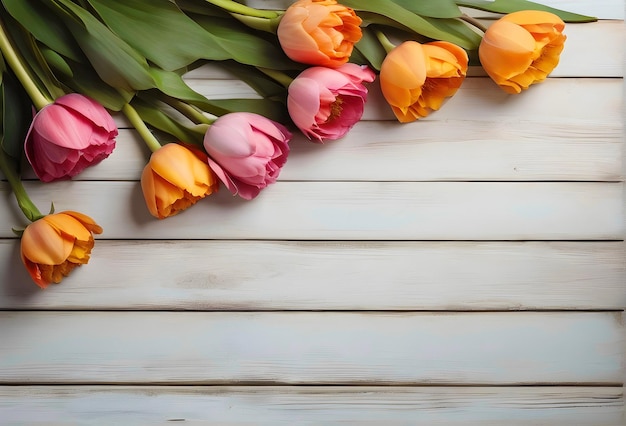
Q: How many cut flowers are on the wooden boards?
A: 8